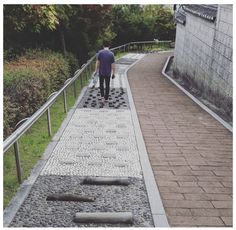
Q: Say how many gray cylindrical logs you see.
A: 3